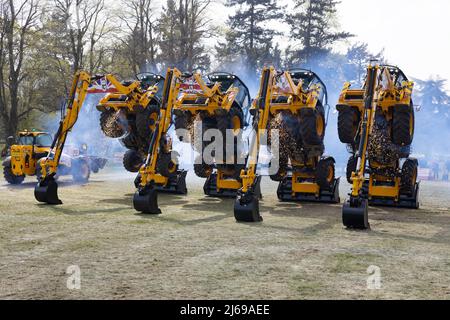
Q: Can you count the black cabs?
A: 4